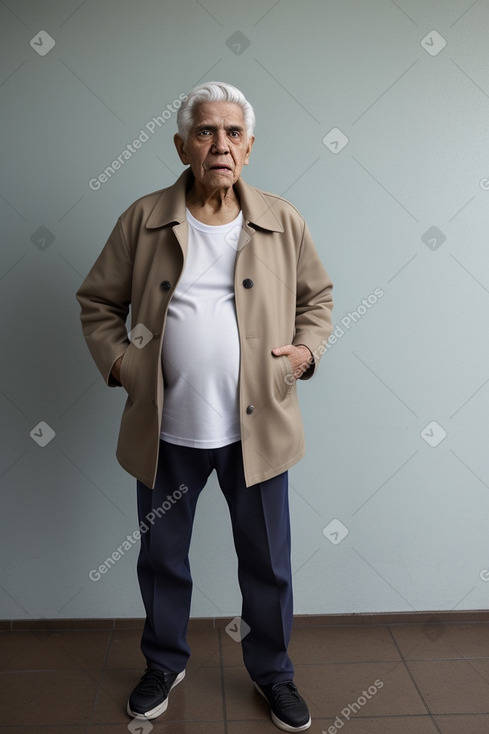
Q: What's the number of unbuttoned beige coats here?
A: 1